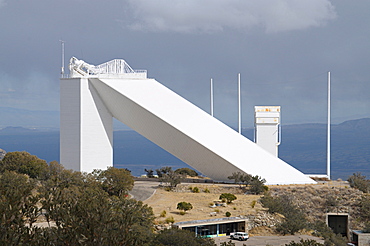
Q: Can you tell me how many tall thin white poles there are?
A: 3